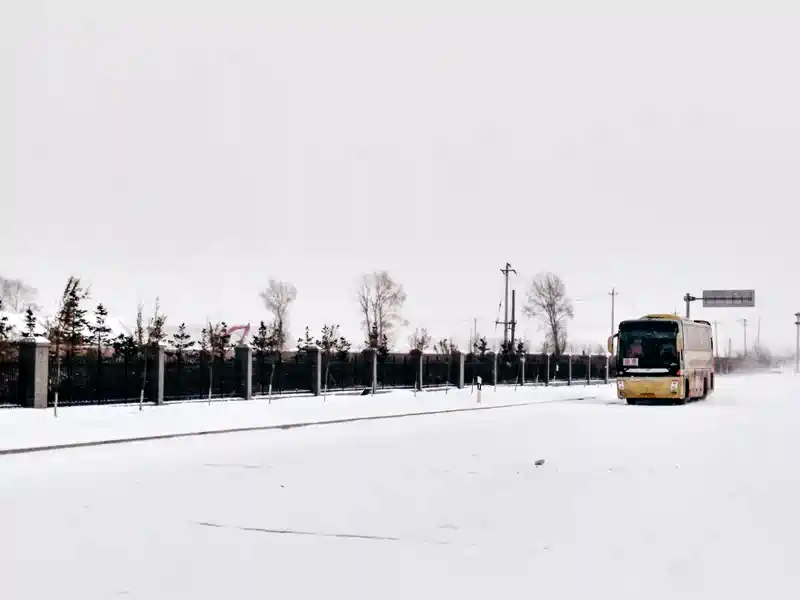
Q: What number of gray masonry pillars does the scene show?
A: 13